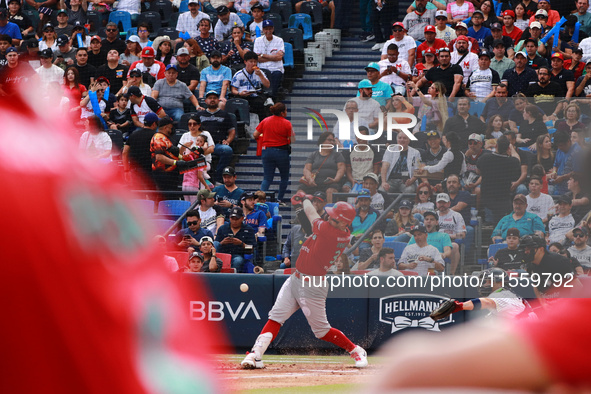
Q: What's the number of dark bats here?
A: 1